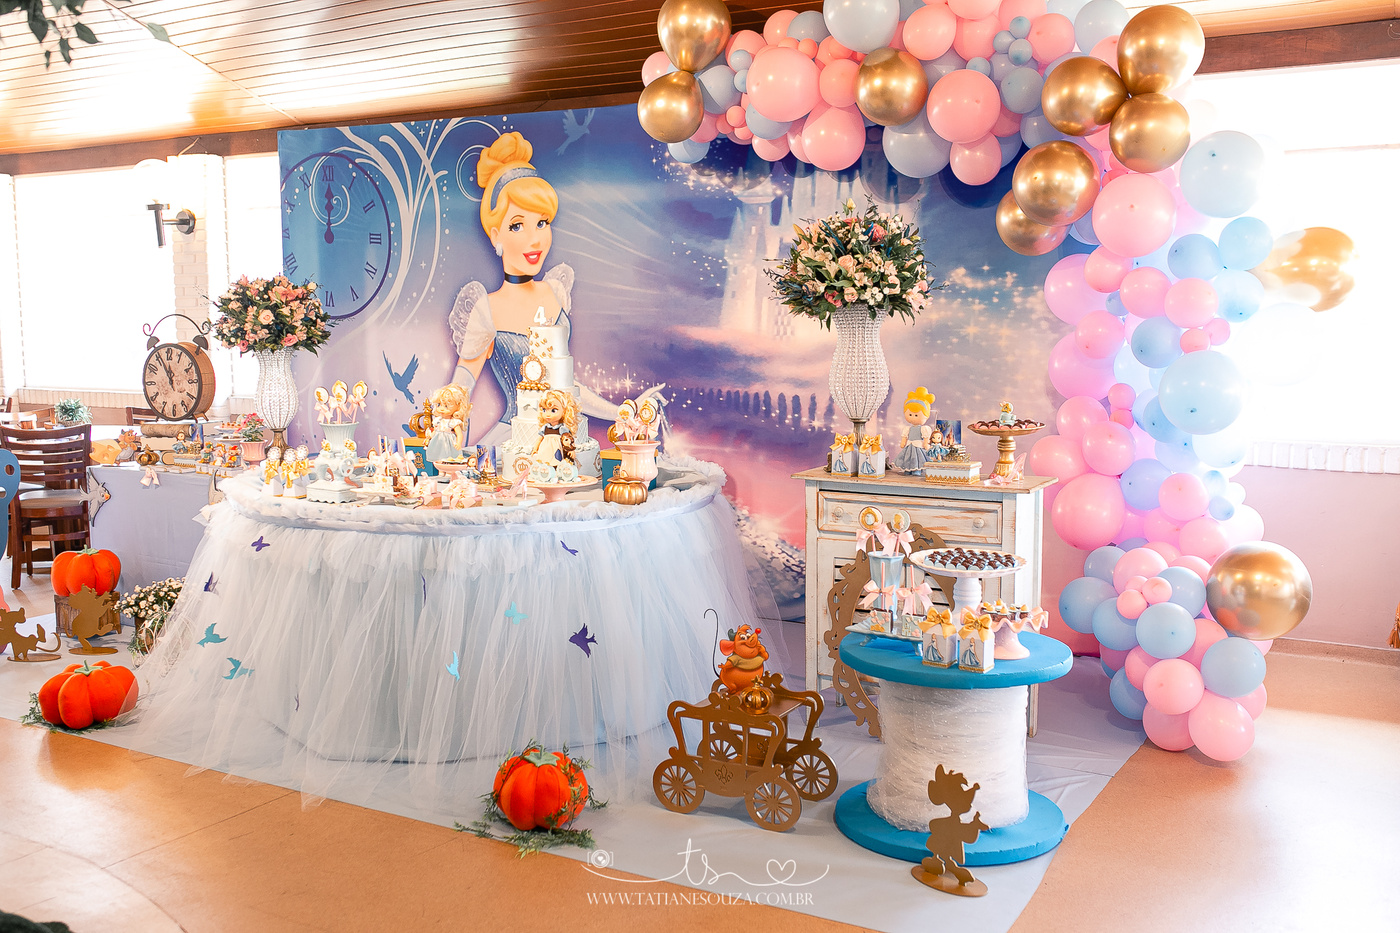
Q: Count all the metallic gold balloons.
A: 10